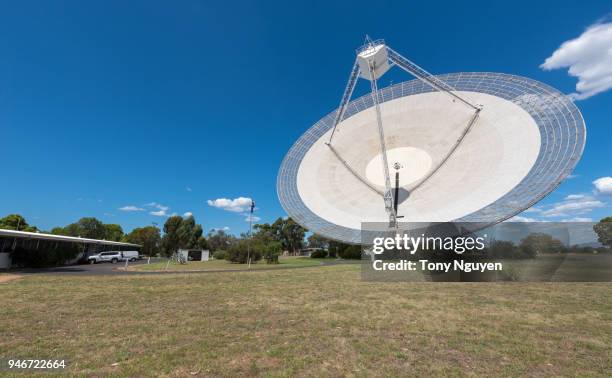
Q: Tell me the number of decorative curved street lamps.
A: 0